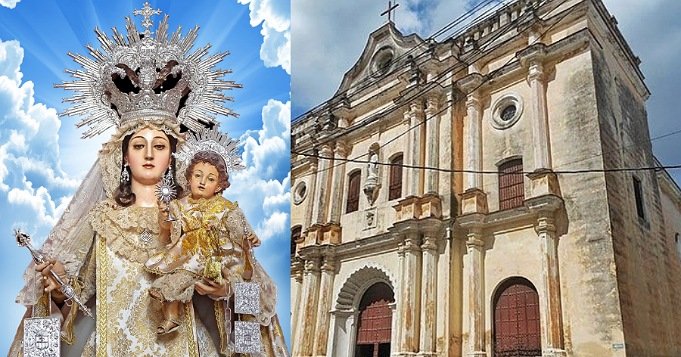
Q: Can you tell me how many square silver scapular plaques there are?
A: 3